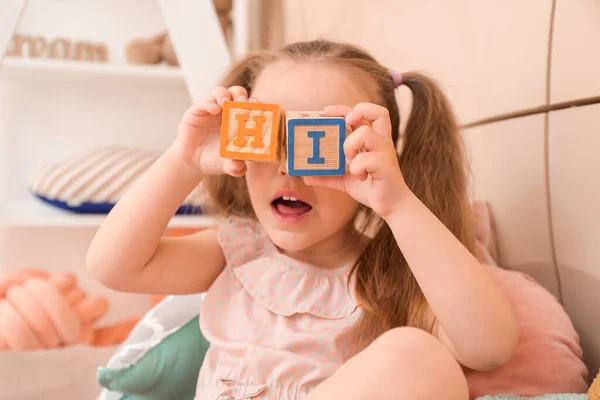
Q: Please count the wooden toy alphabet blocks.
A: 2